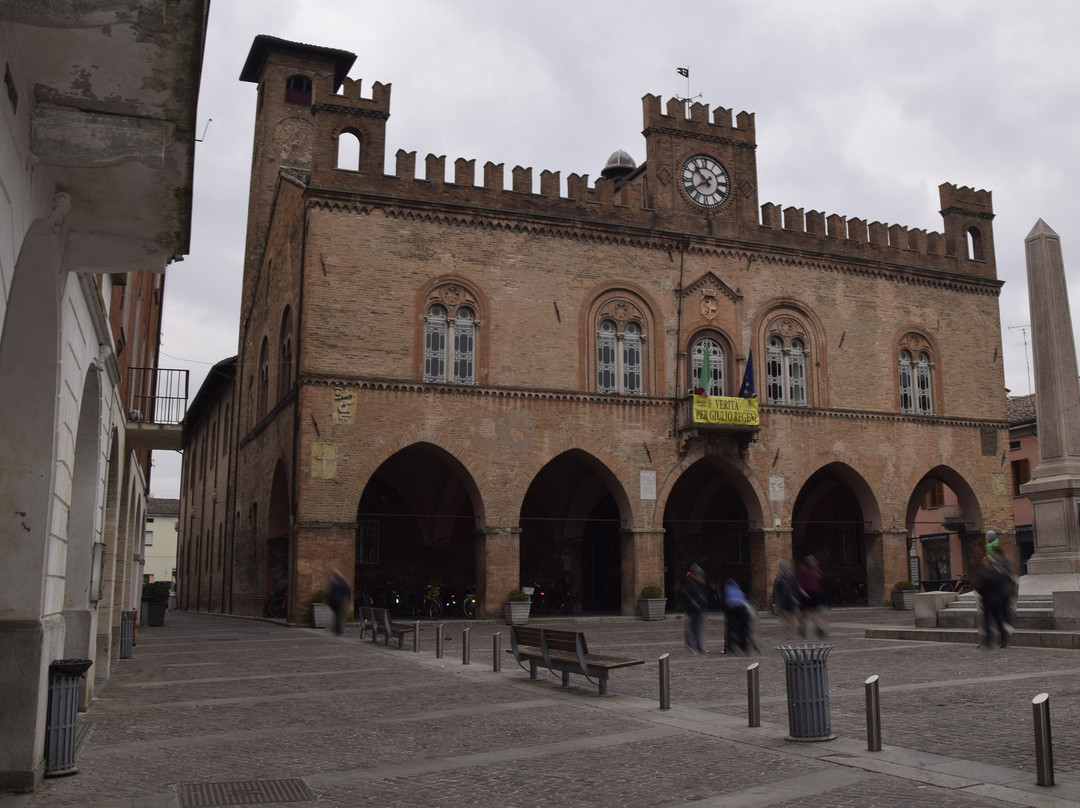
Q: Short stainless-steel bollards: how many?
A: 8